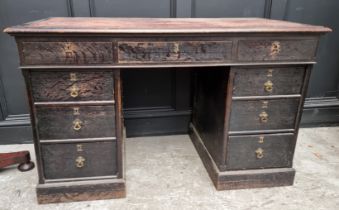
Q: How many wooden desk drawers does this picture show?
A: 9